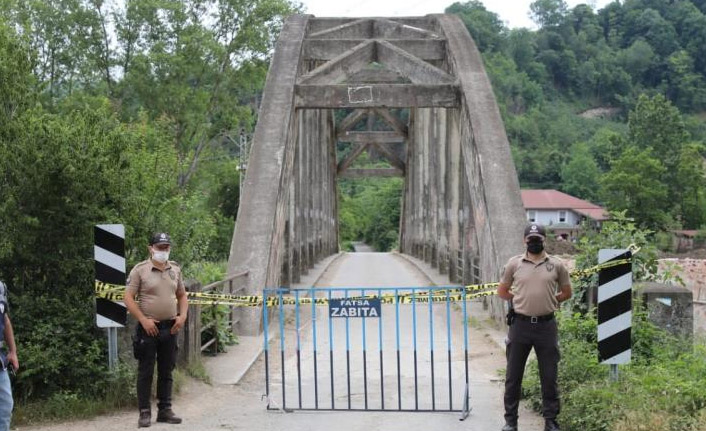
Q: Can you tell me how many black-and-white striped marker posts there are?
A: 2